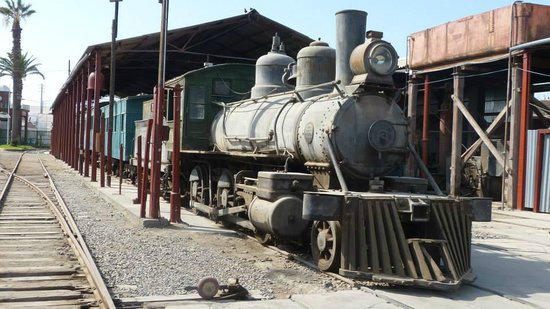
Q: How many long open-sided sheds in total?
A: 1